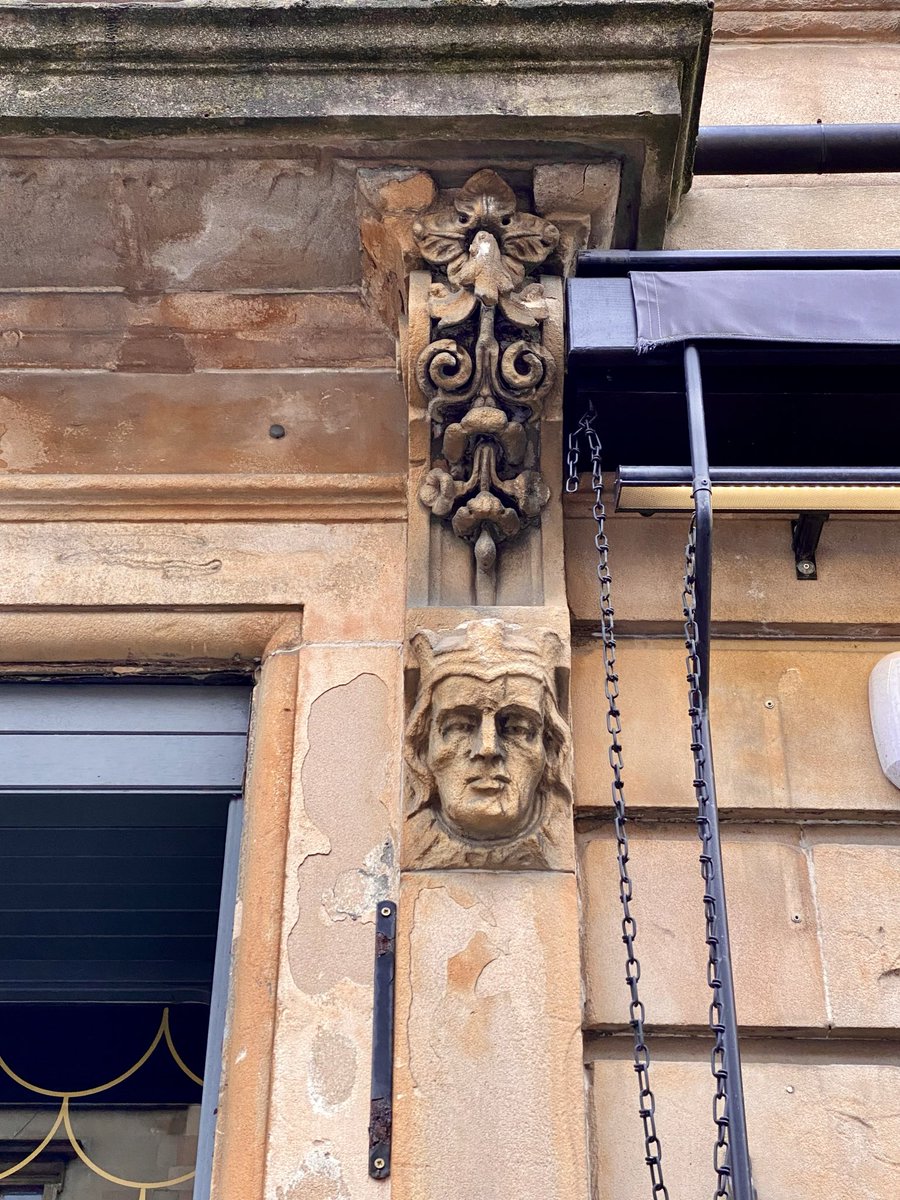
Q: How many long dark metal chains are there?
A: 2